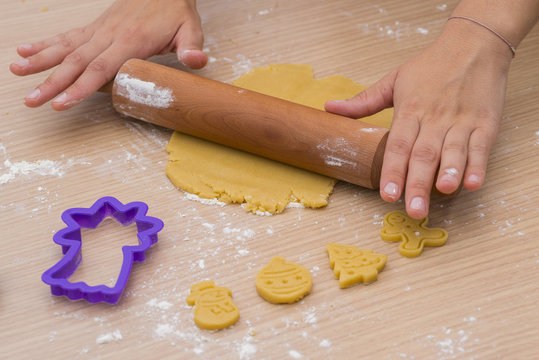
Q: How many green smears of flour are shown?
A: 0